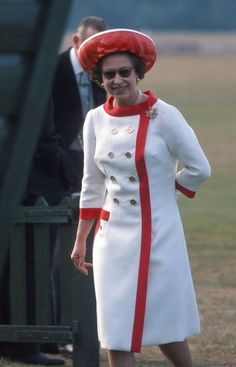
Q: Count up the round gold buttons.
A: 8